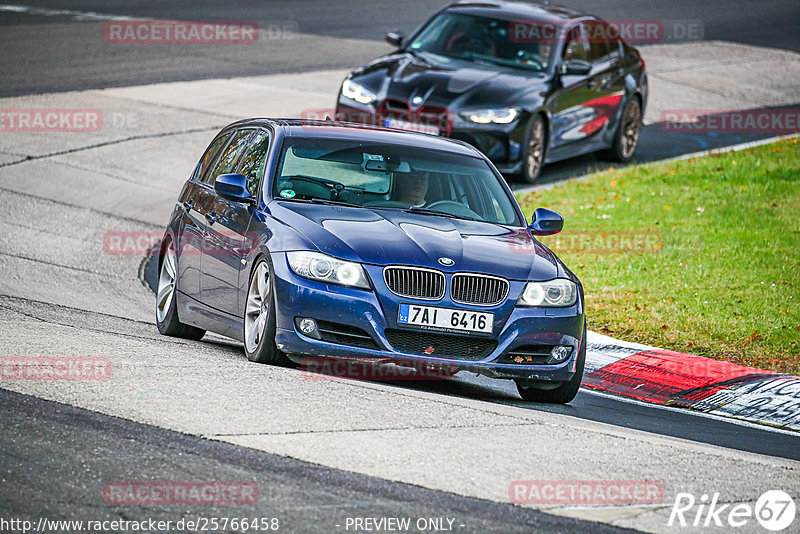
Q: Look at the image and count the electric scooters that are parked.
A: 0